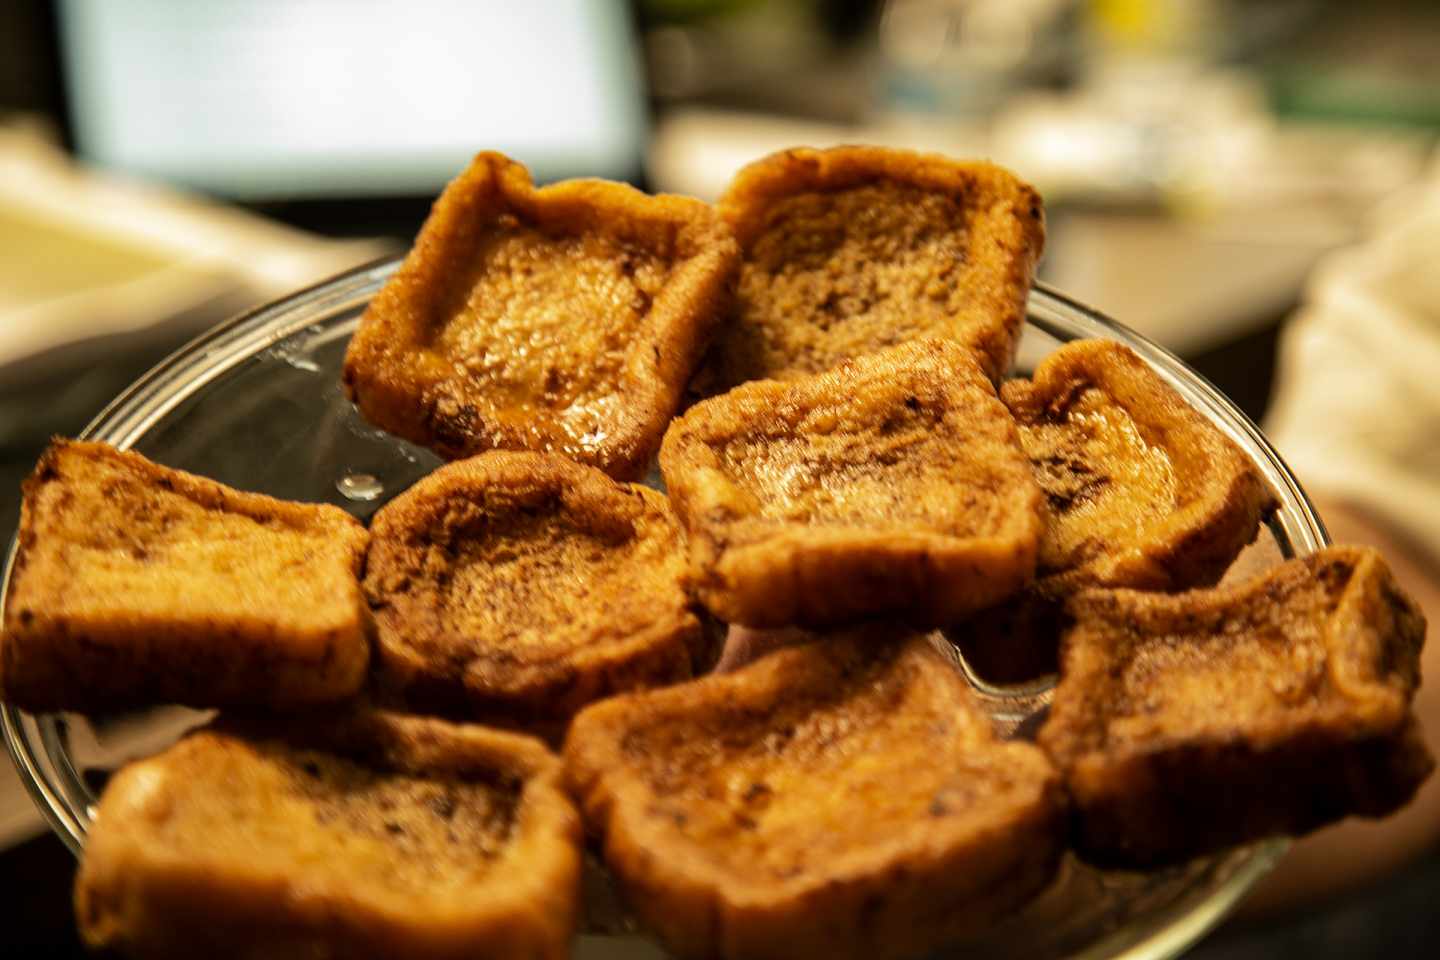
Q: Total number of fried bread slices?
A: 9